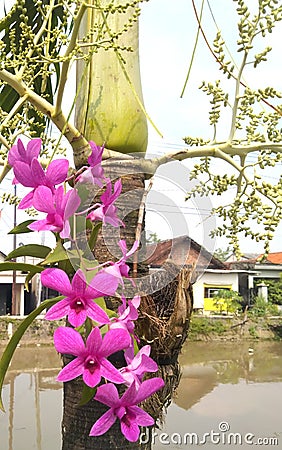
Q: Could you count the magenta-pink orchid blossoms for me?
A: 11